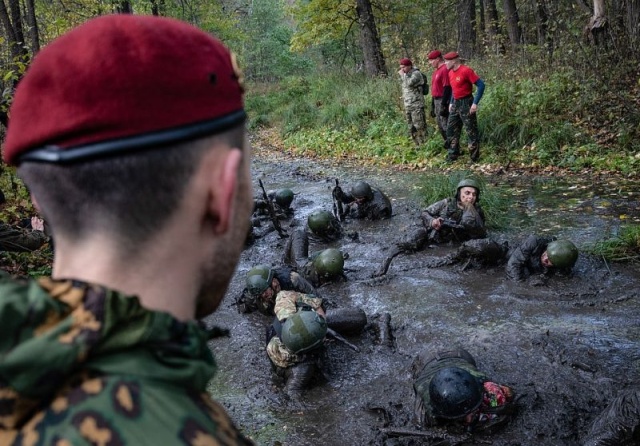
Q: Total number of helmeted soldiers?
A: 9